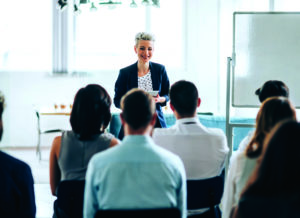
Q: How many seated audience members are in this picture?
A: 7